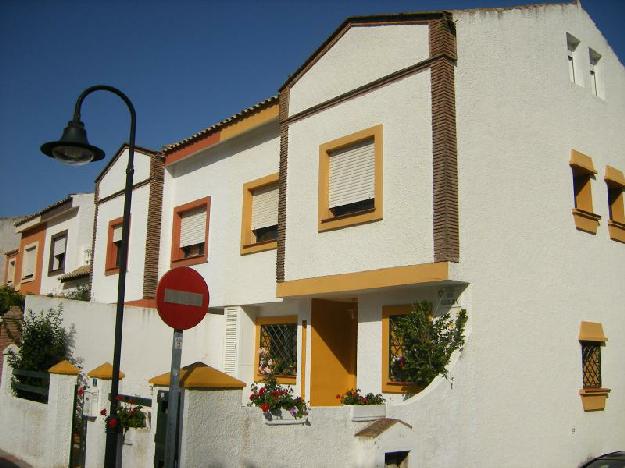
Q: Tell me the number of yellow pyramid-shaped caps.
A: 3